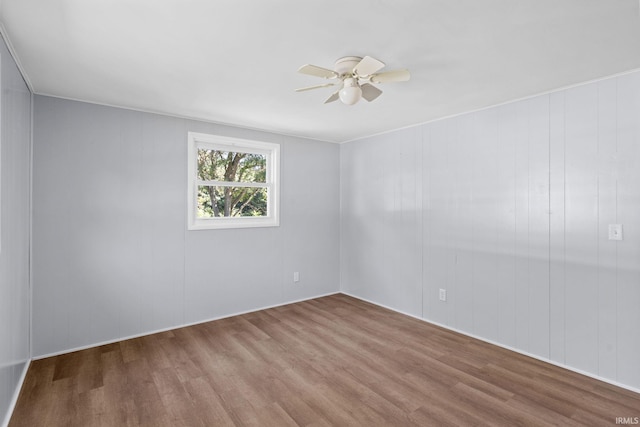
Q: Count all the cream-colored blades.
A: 6